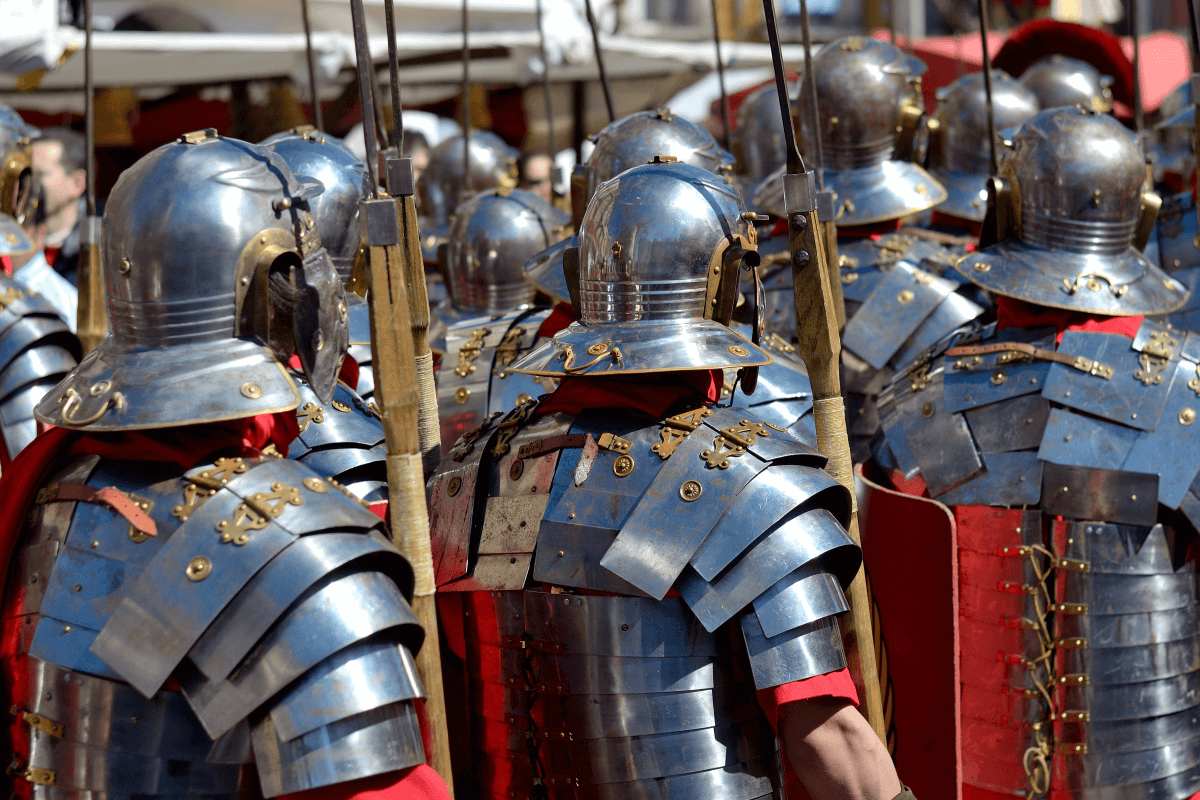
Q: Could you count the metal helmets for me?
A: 13